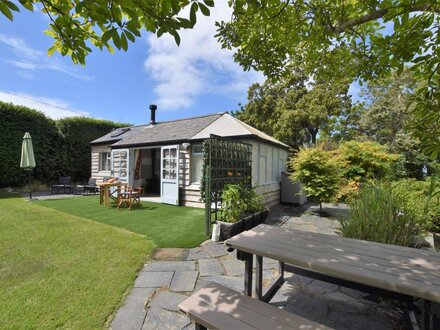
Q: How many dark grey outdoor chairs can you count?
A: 2